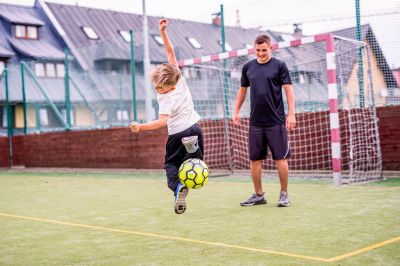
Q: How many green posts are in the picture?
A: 6